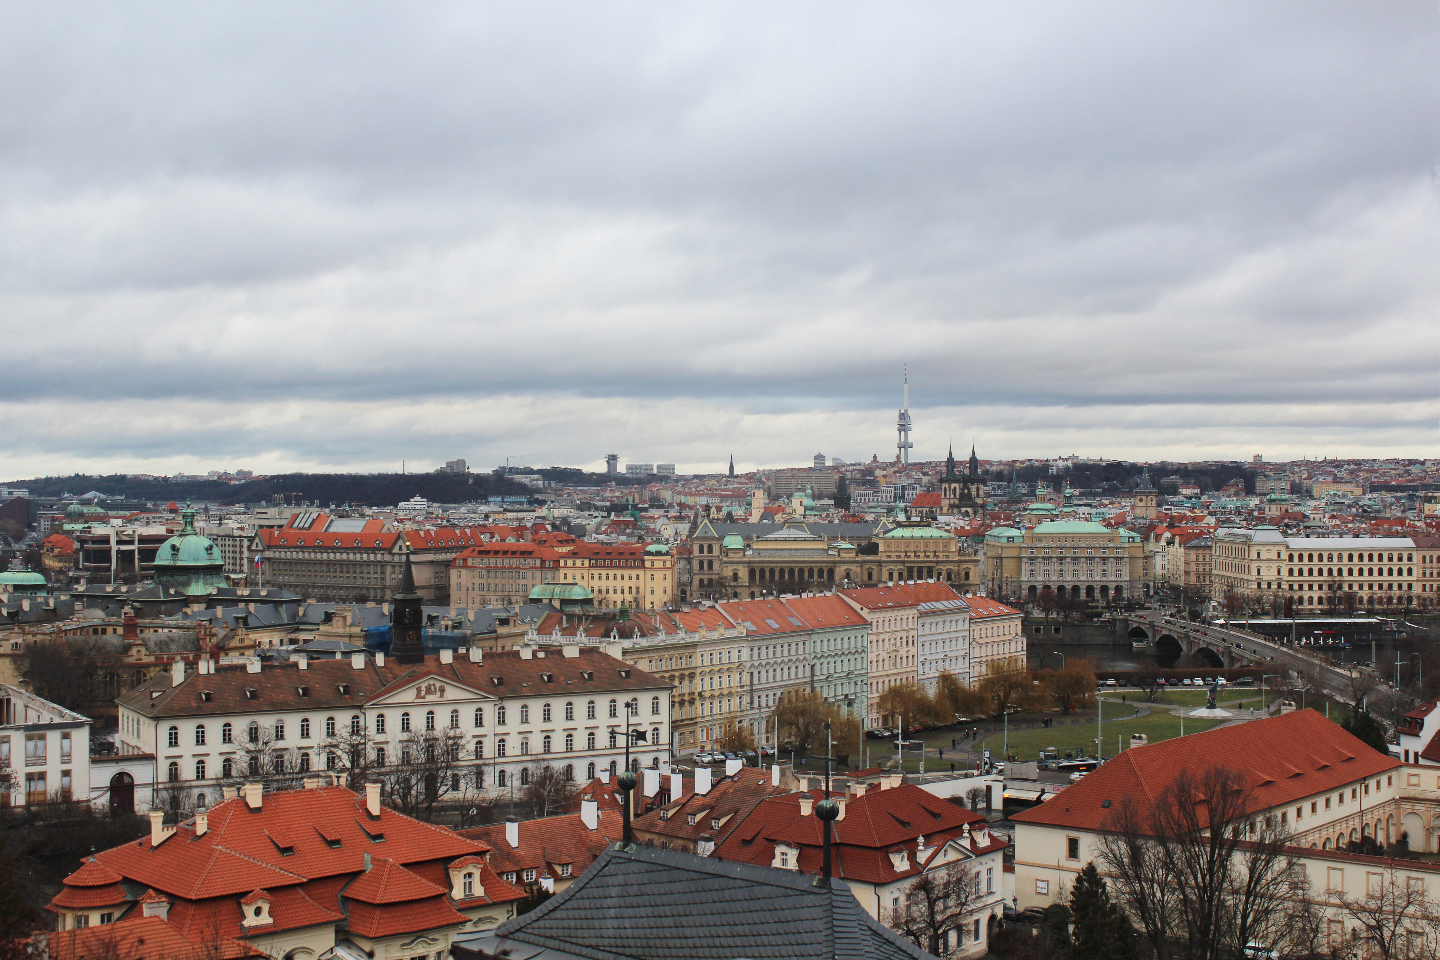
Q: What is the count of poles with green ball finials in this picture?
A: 2